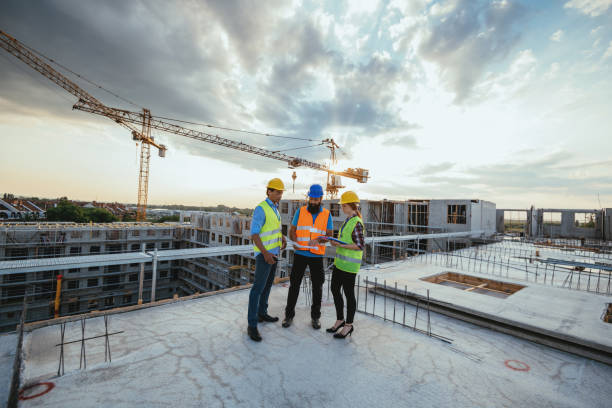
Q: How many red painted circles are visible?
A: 2